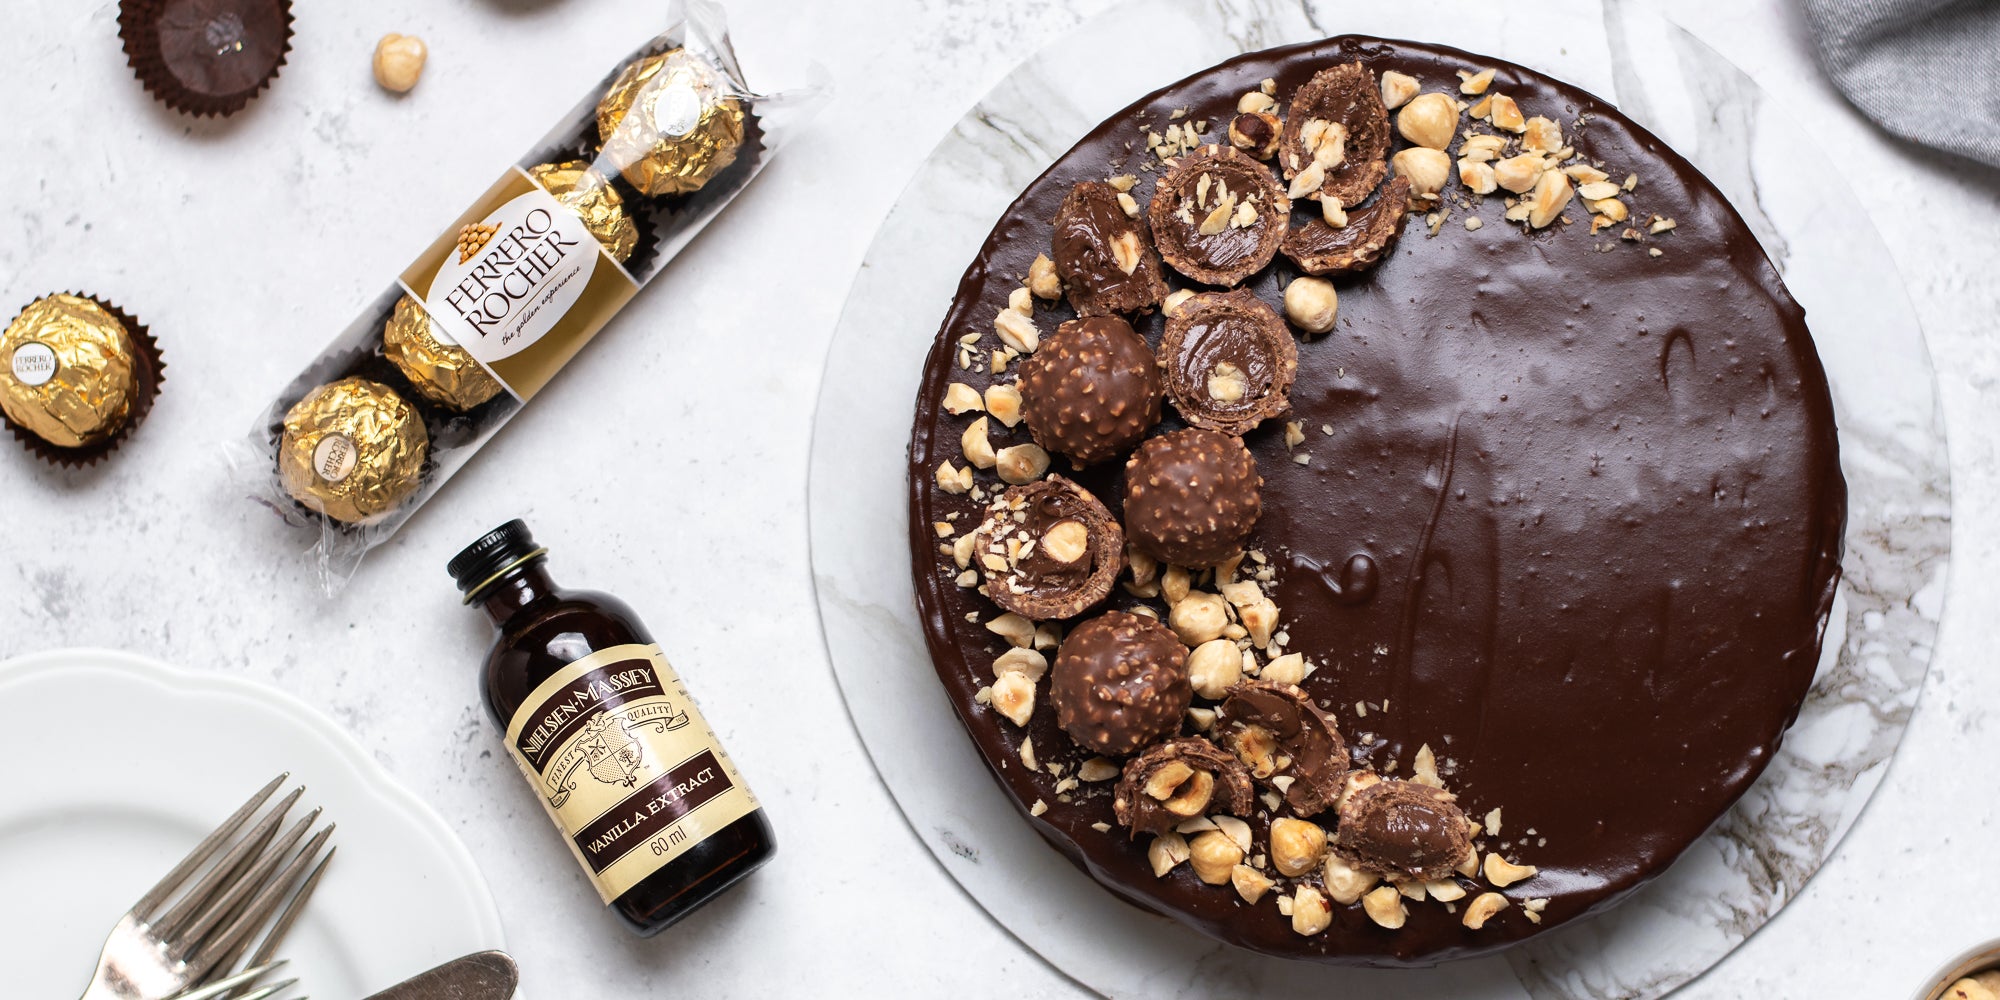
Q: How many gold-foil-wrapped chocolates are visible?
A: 5